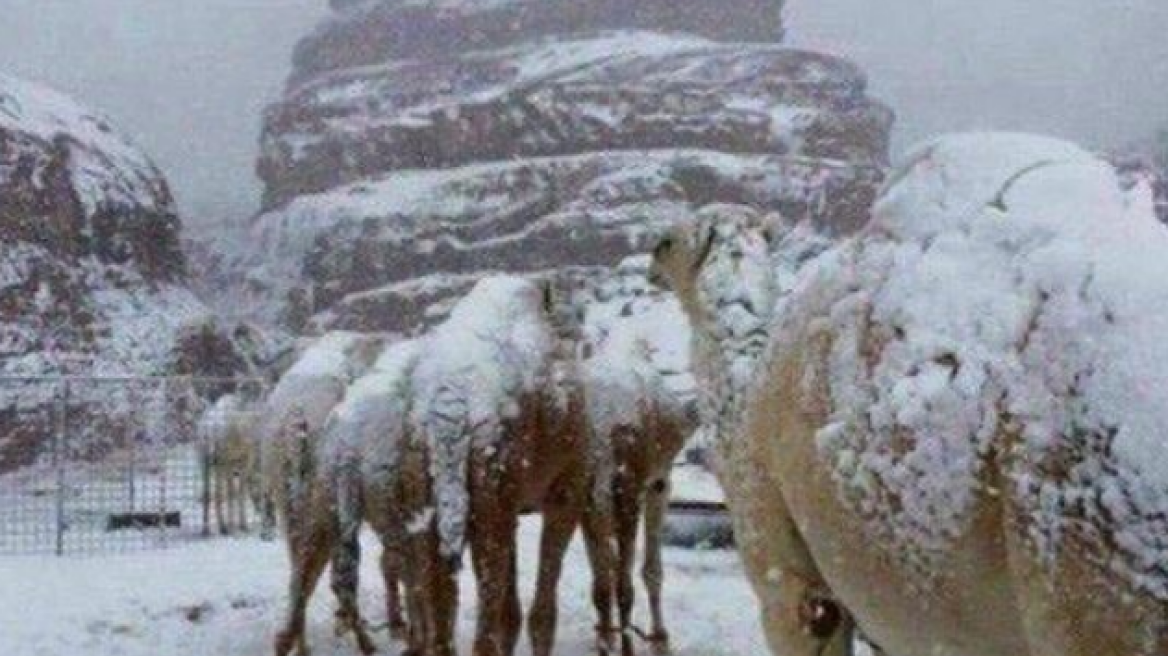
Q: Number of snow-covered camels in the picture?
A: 6